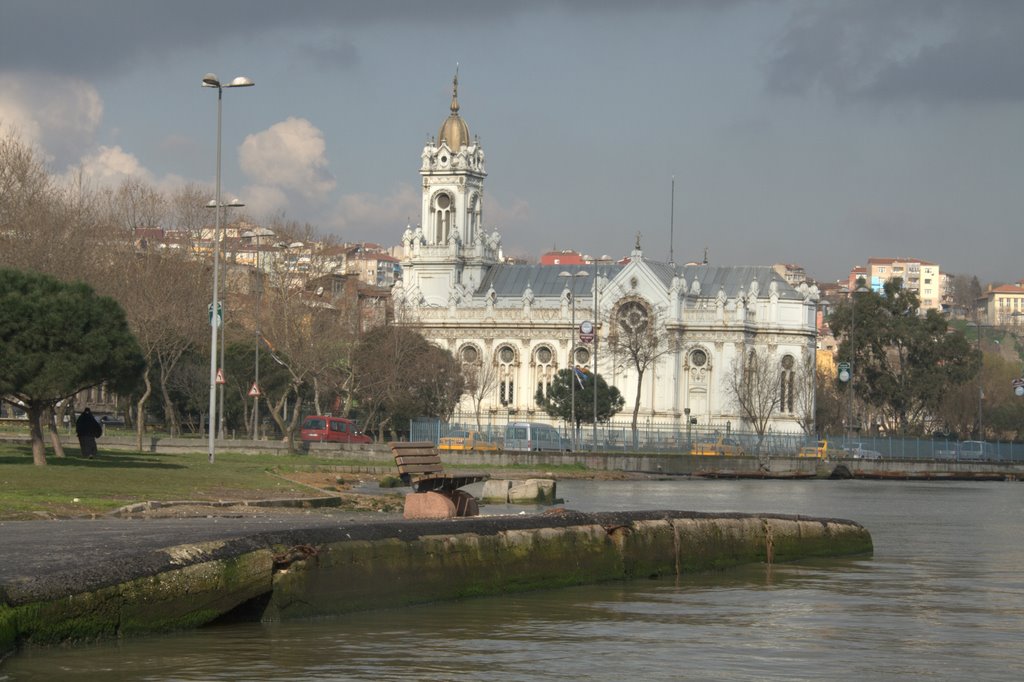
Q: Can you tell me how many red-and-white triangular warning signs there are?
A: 2